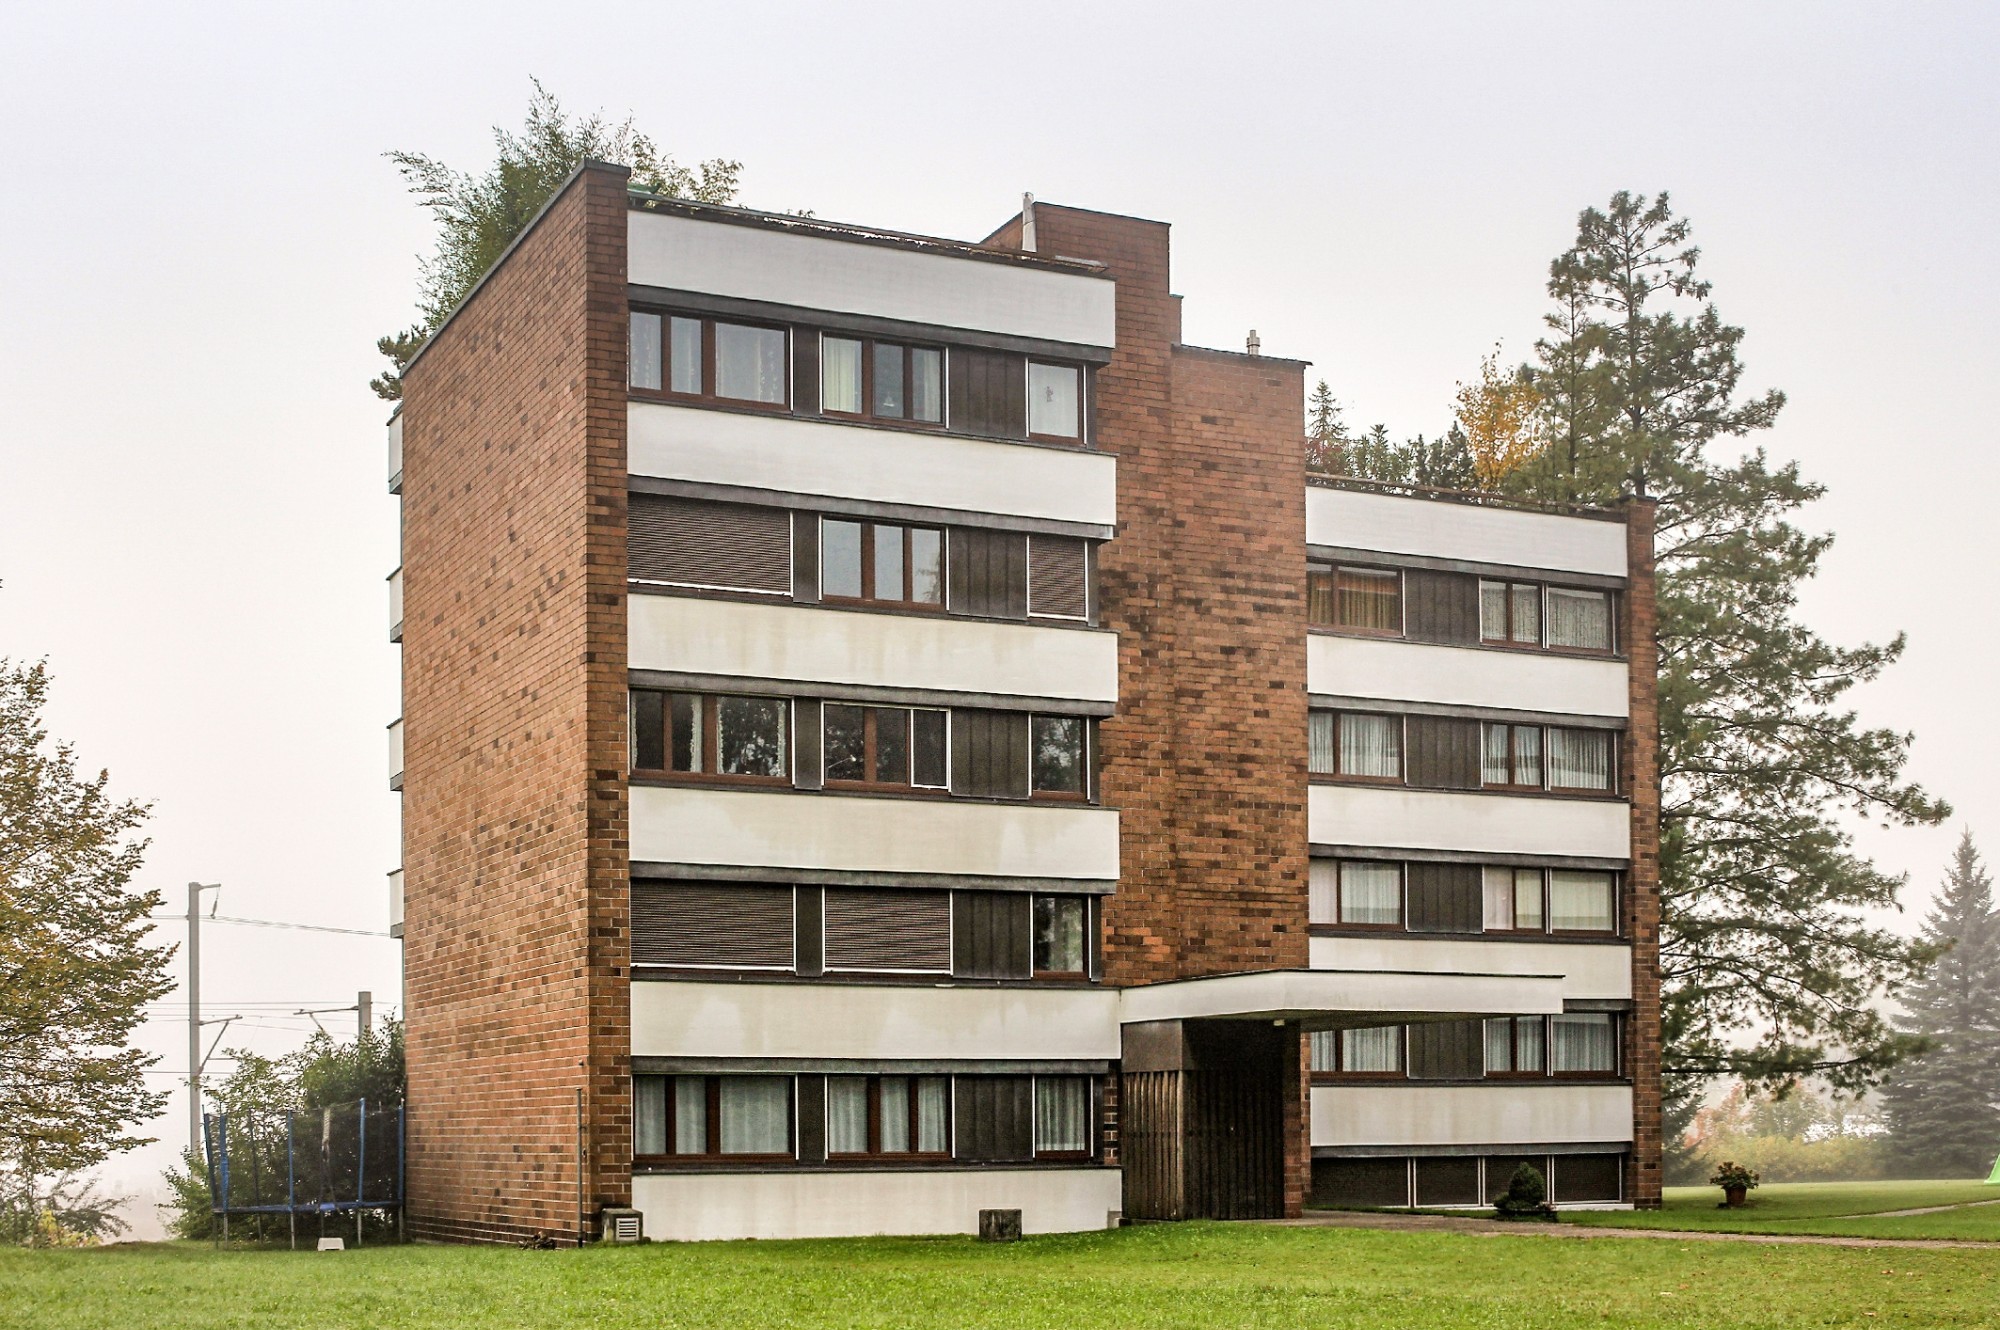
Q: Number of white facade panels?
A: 11